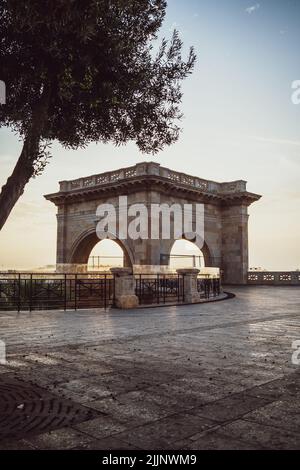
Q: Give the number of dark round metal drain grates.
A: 1